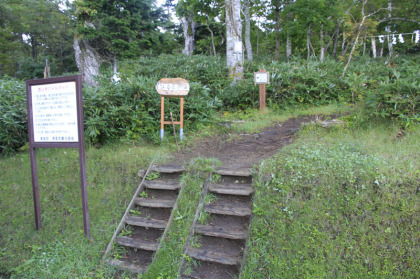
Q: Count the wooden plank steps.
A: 12